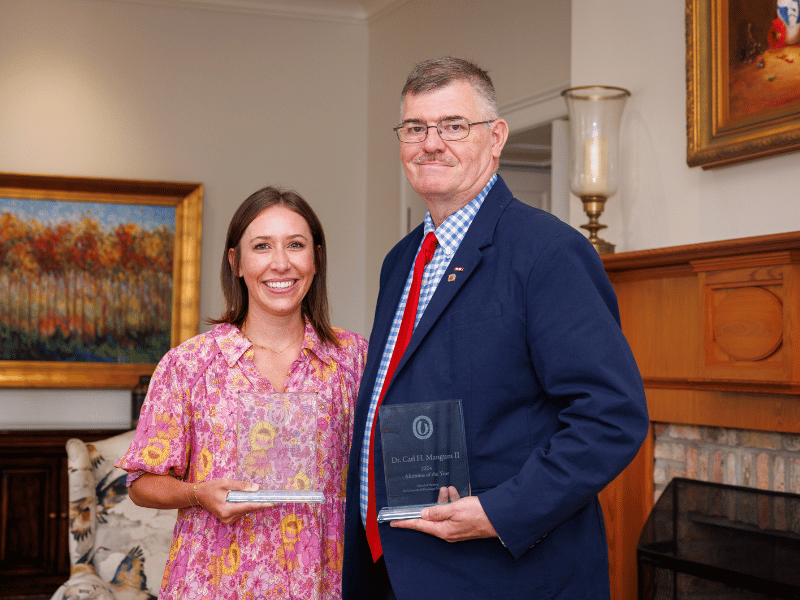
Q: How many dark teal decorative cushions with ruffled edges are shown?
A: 0